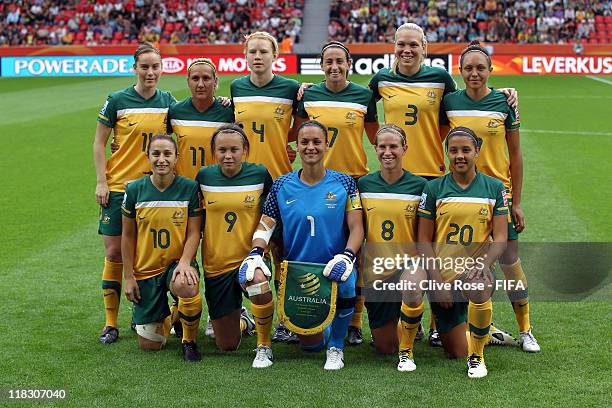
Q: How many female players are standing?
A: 6